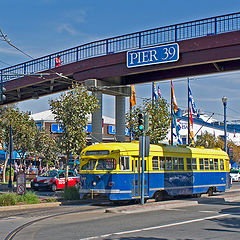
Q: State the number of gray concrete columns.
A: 2